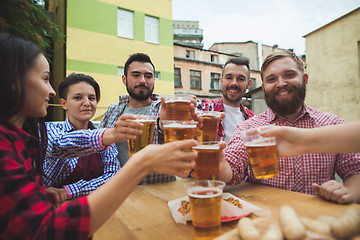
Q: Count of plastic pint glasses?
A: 7